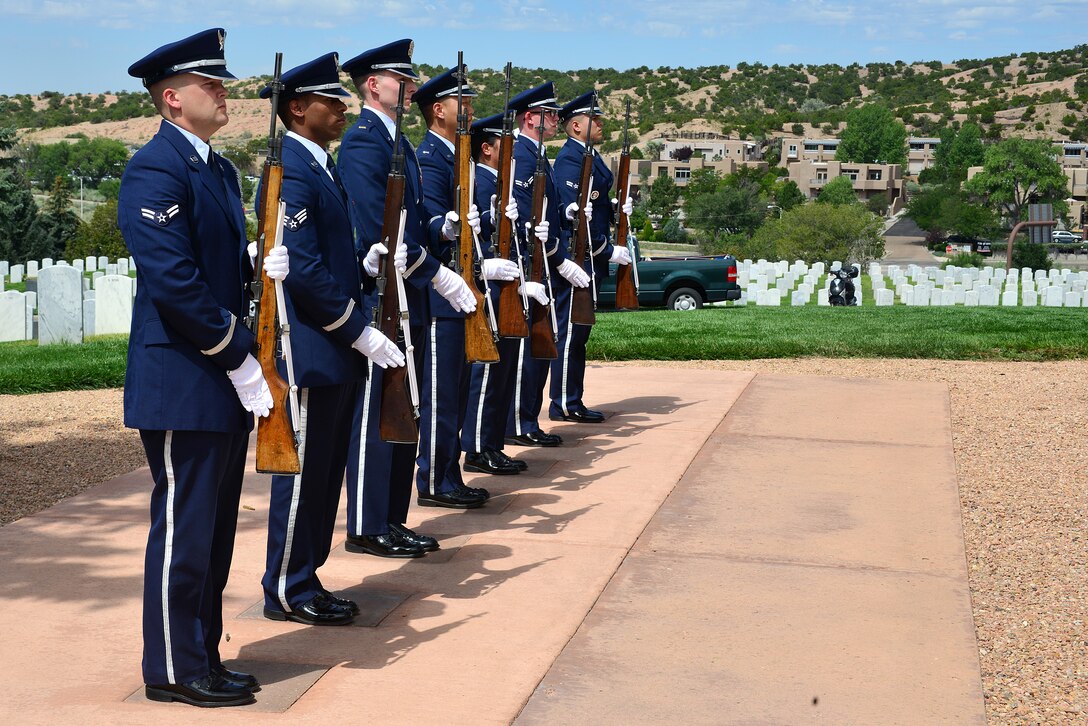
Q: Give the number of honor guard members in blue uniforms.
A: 7